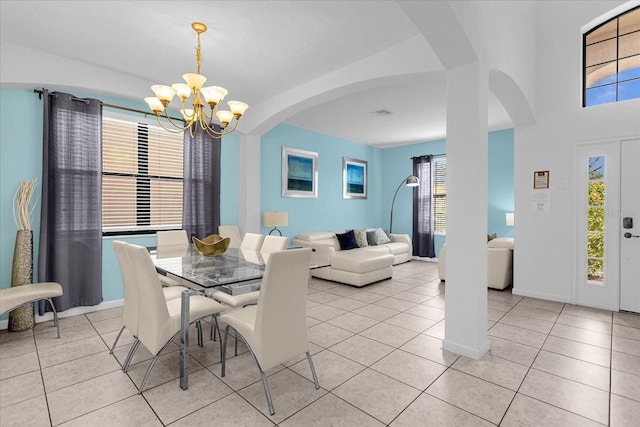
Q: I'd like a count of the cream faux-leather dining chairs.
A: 8